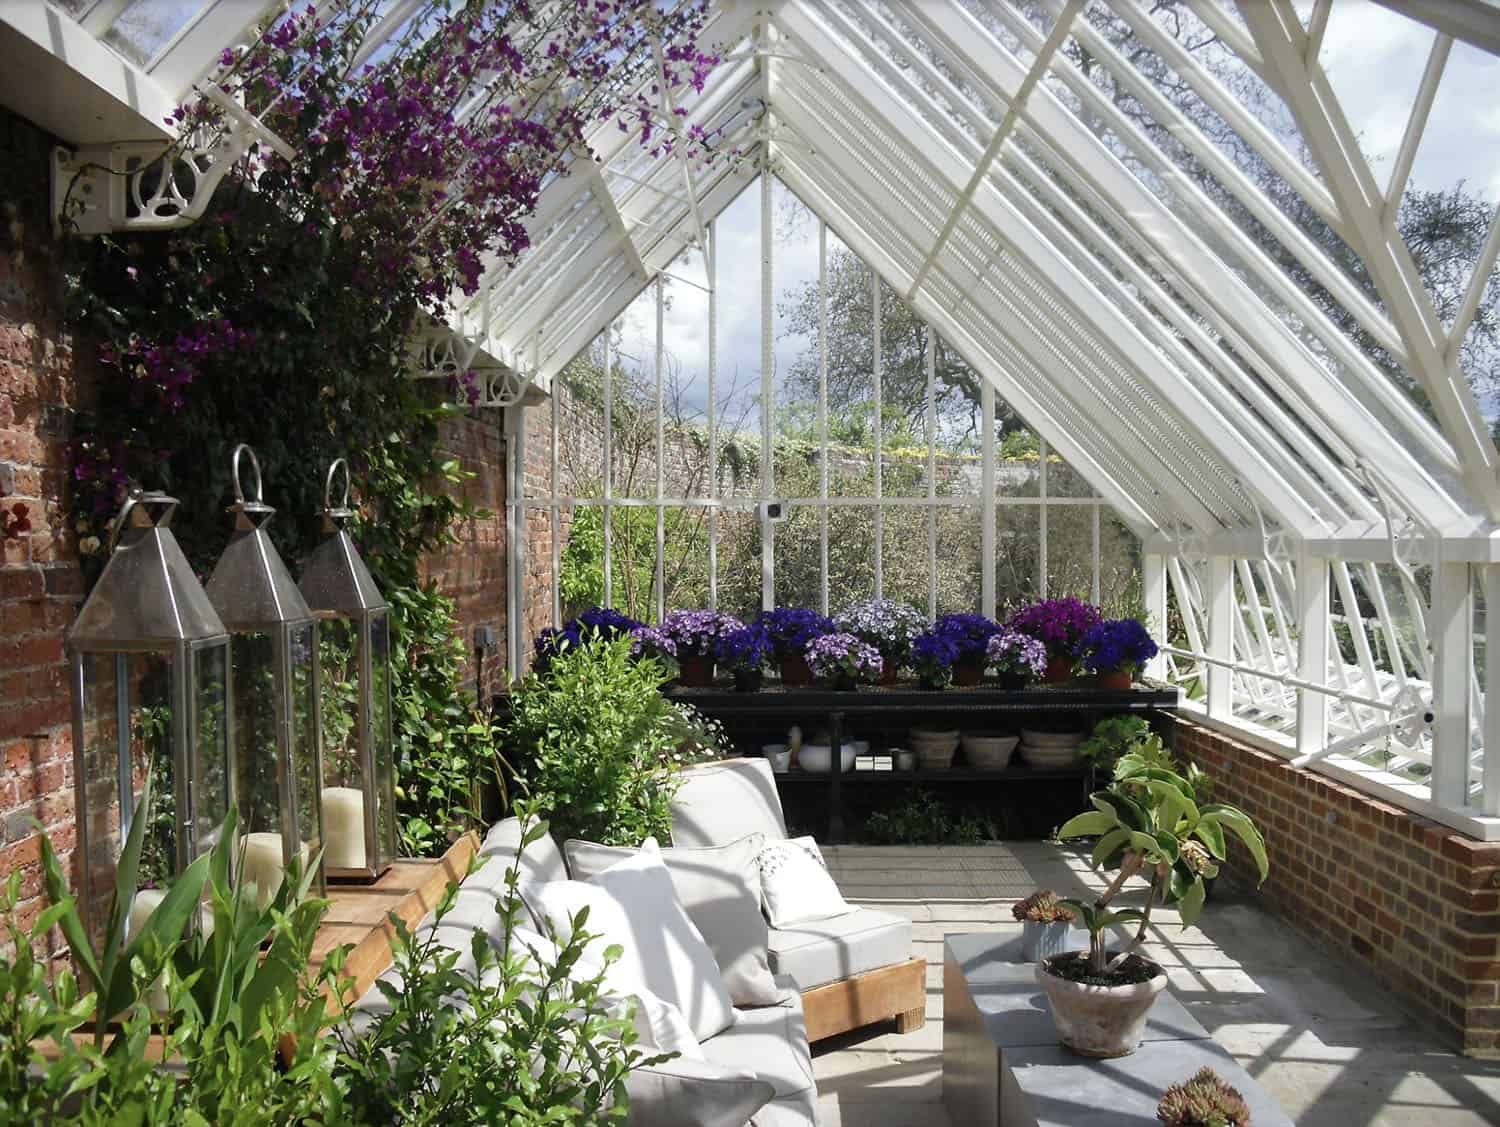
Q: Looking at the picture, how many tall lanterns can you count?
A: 3